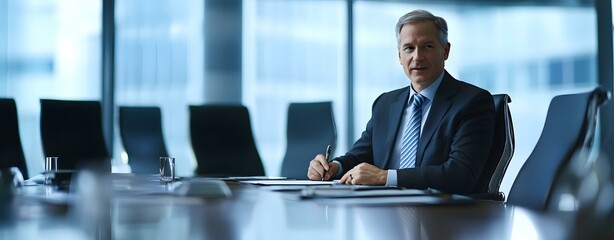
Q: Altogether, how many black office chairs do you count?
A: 7